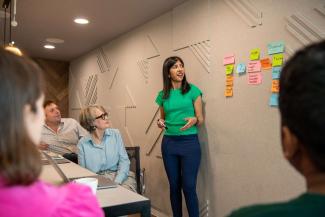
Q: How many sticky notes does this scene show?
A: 14